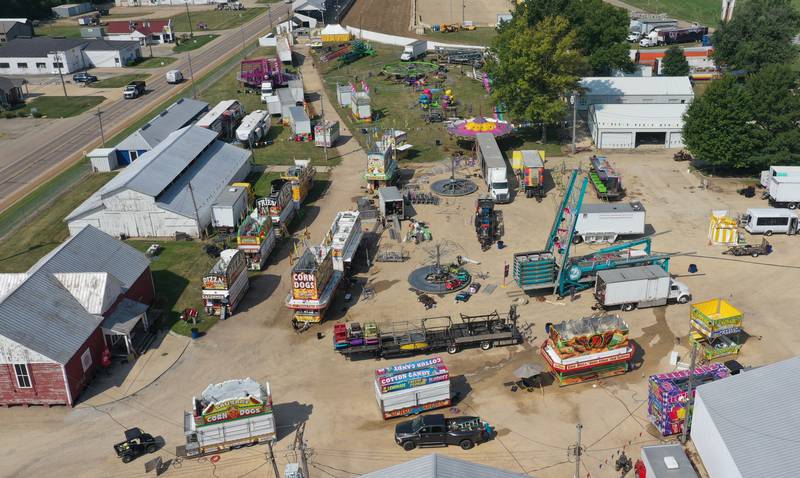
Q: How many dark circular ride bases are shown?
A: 2